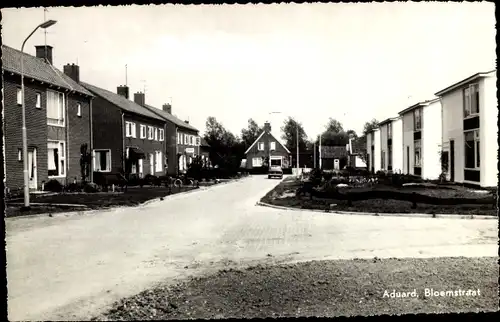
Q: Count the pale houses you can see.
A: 4